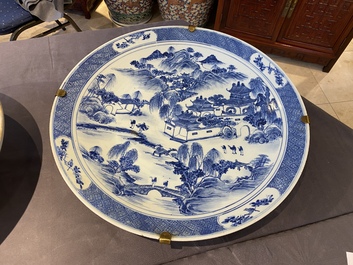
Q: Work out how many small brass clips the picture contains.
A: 4